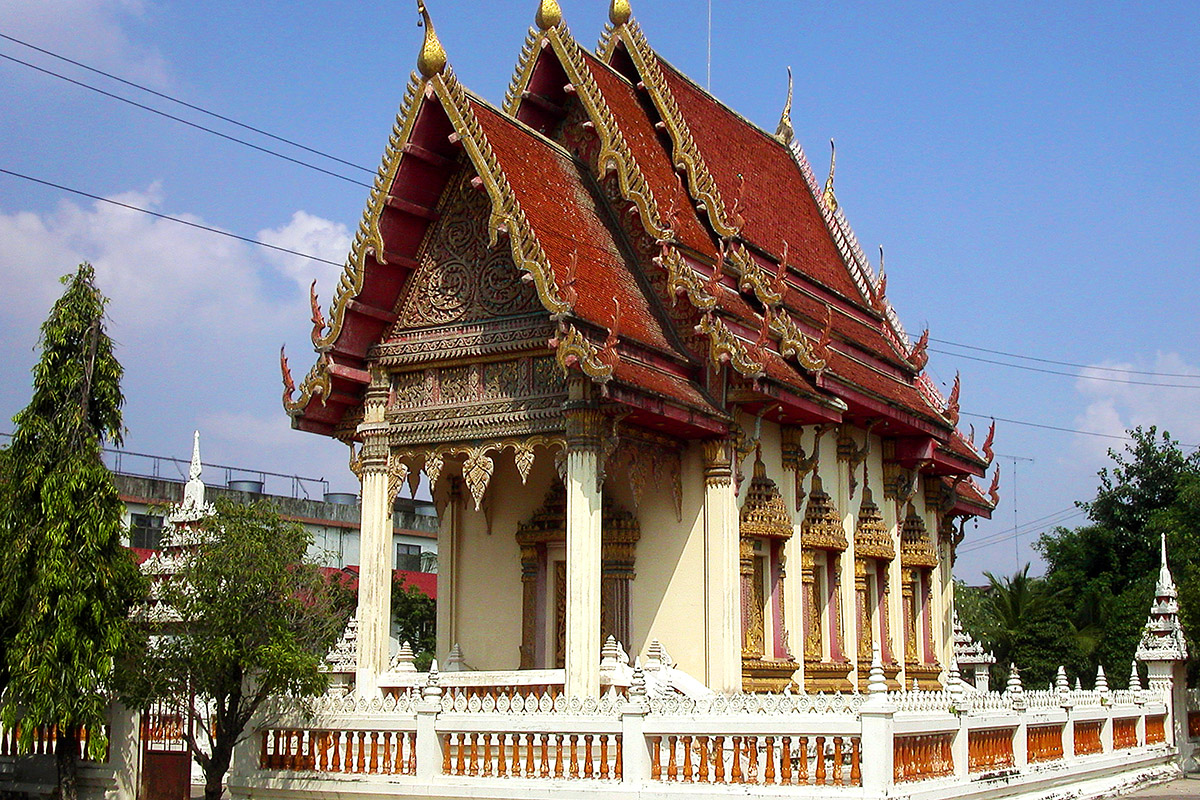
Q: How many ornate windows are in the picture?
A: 4